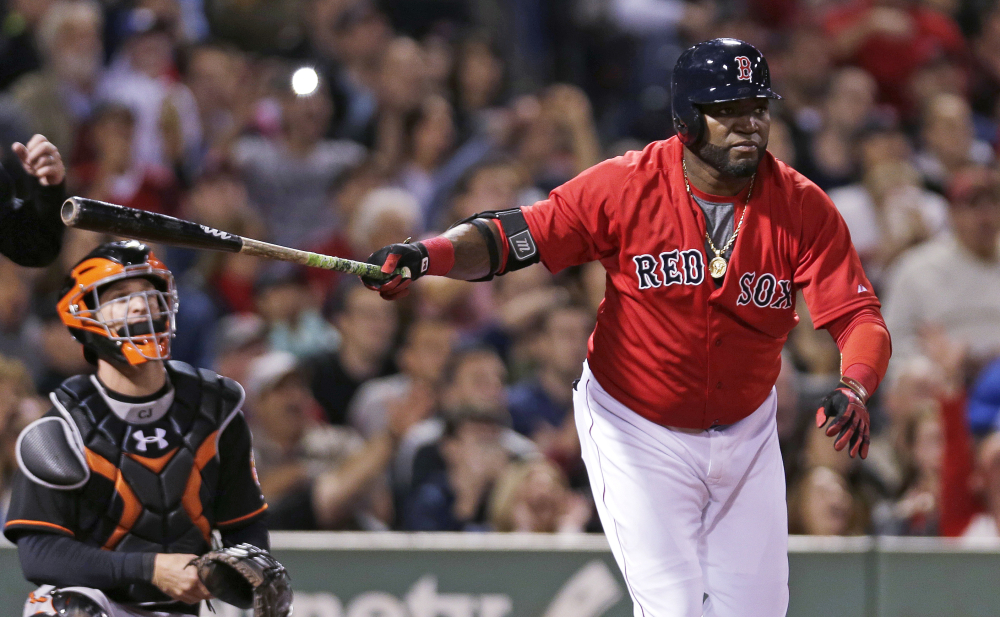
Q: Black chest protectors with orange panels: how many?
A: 1